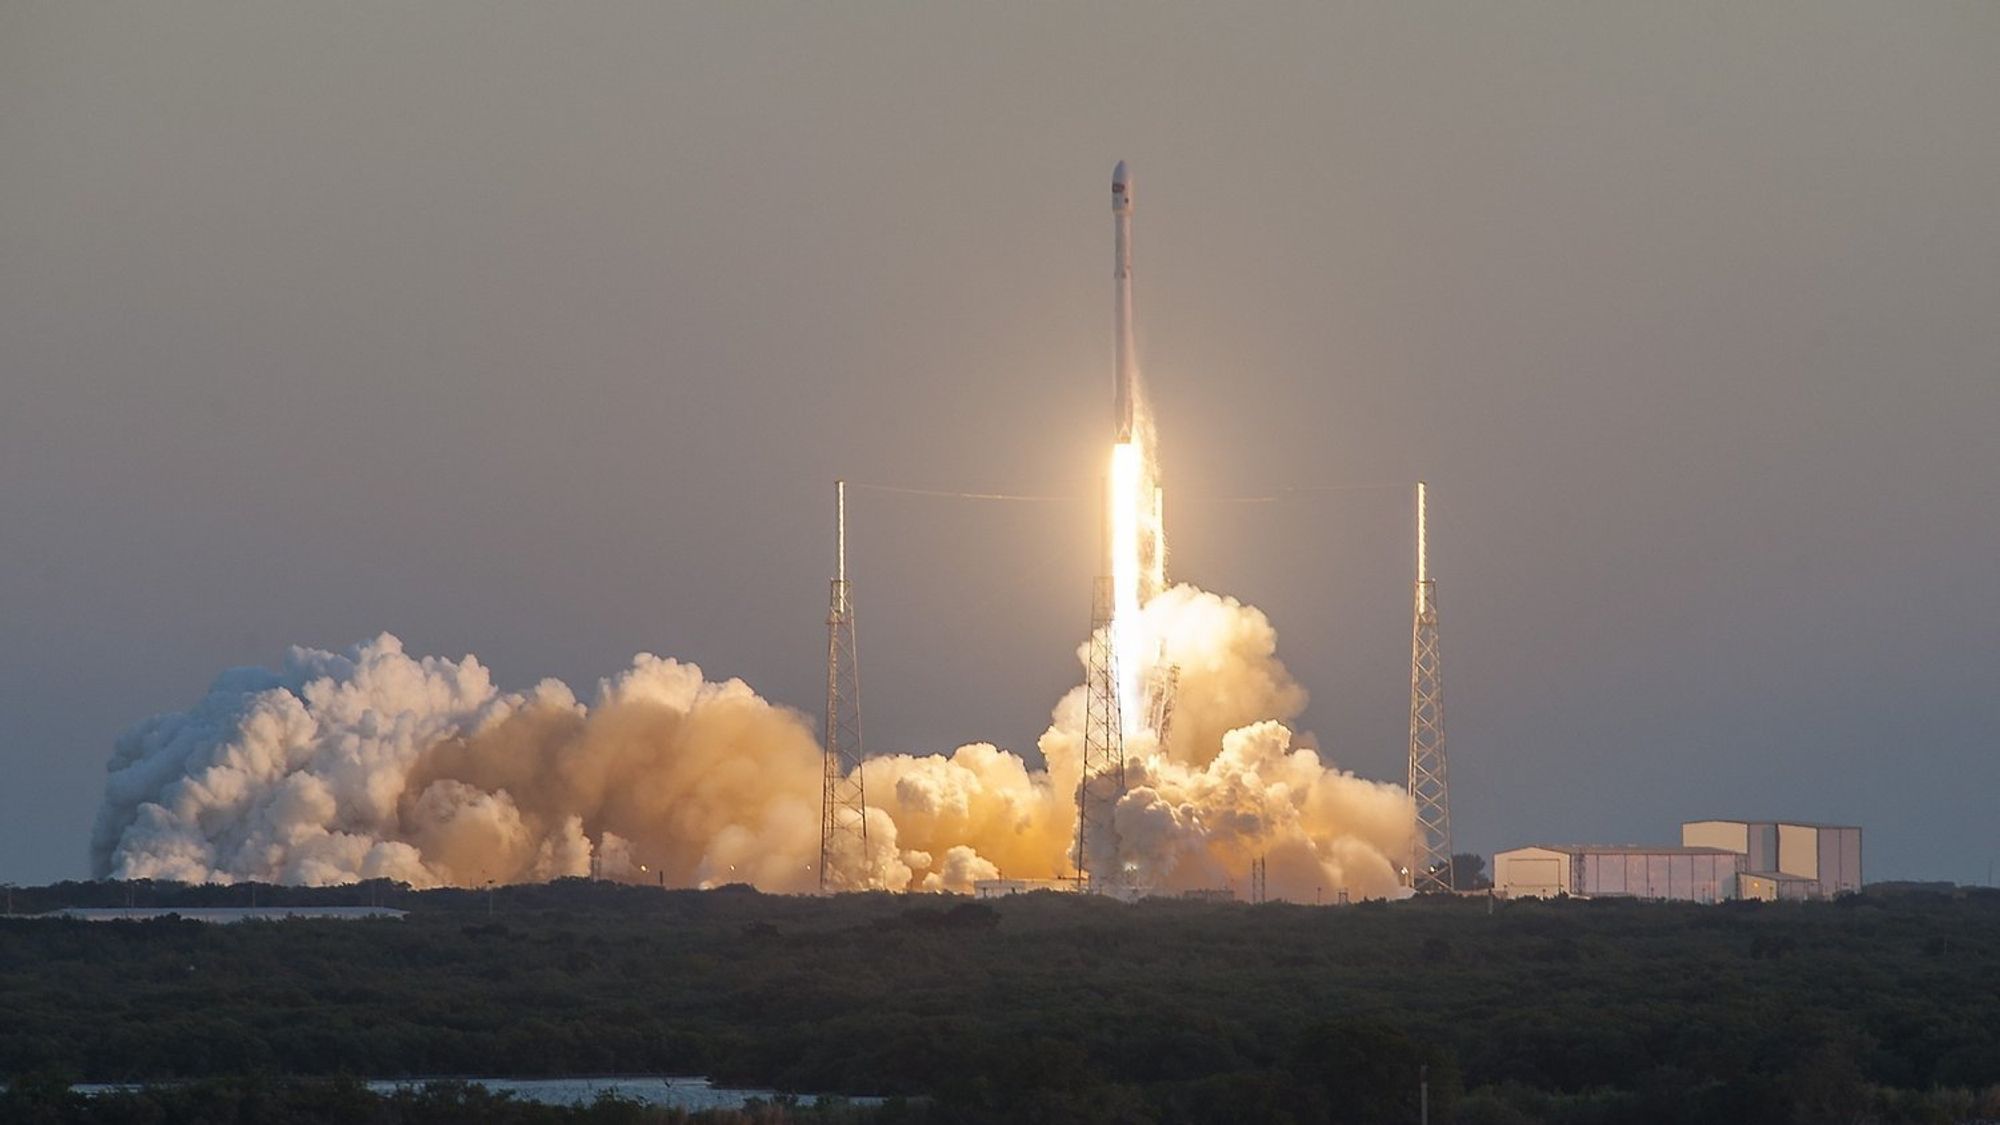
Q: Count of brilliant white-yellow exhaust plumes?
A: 1